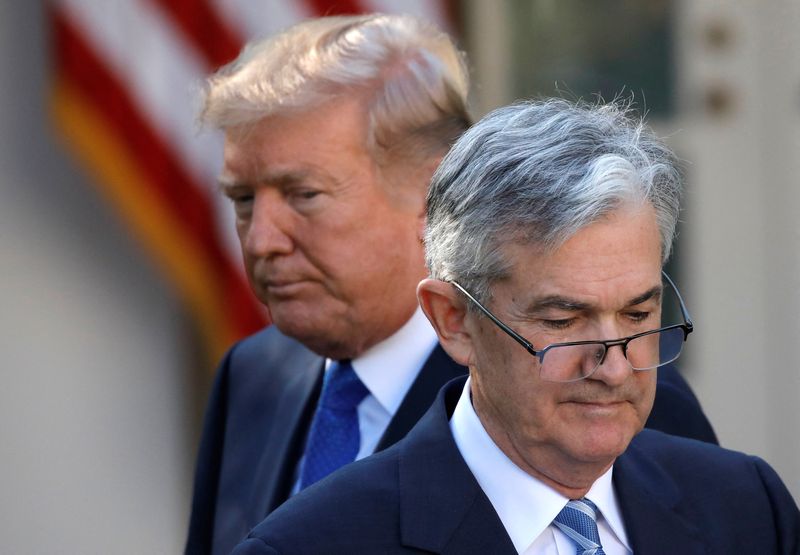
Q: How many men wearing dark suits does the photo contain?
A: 2